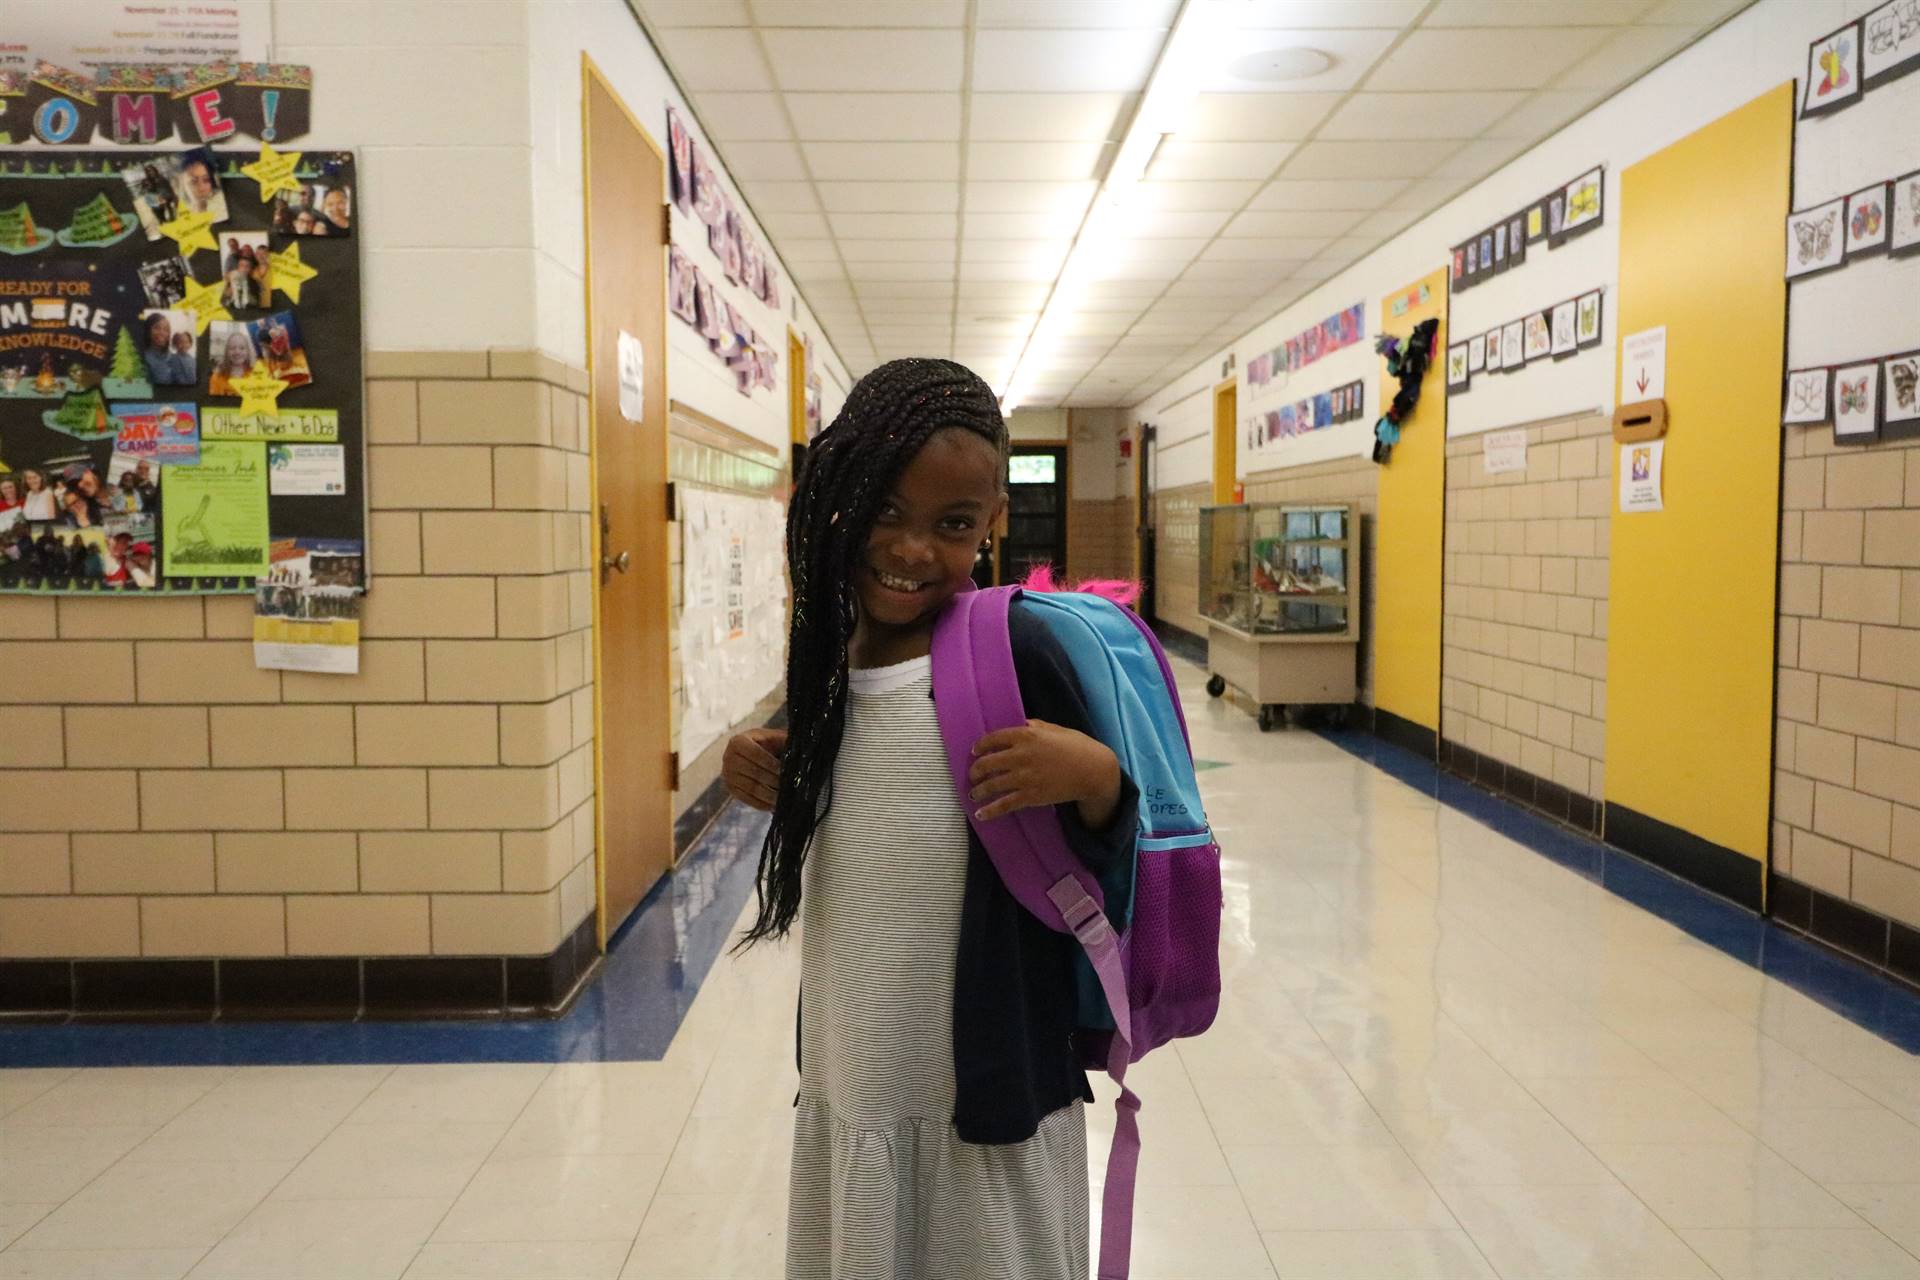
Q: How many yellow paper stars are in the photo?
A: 5